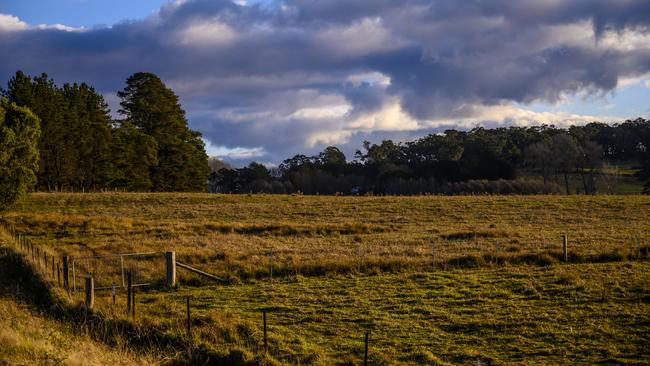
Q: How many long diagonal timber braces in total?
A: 1